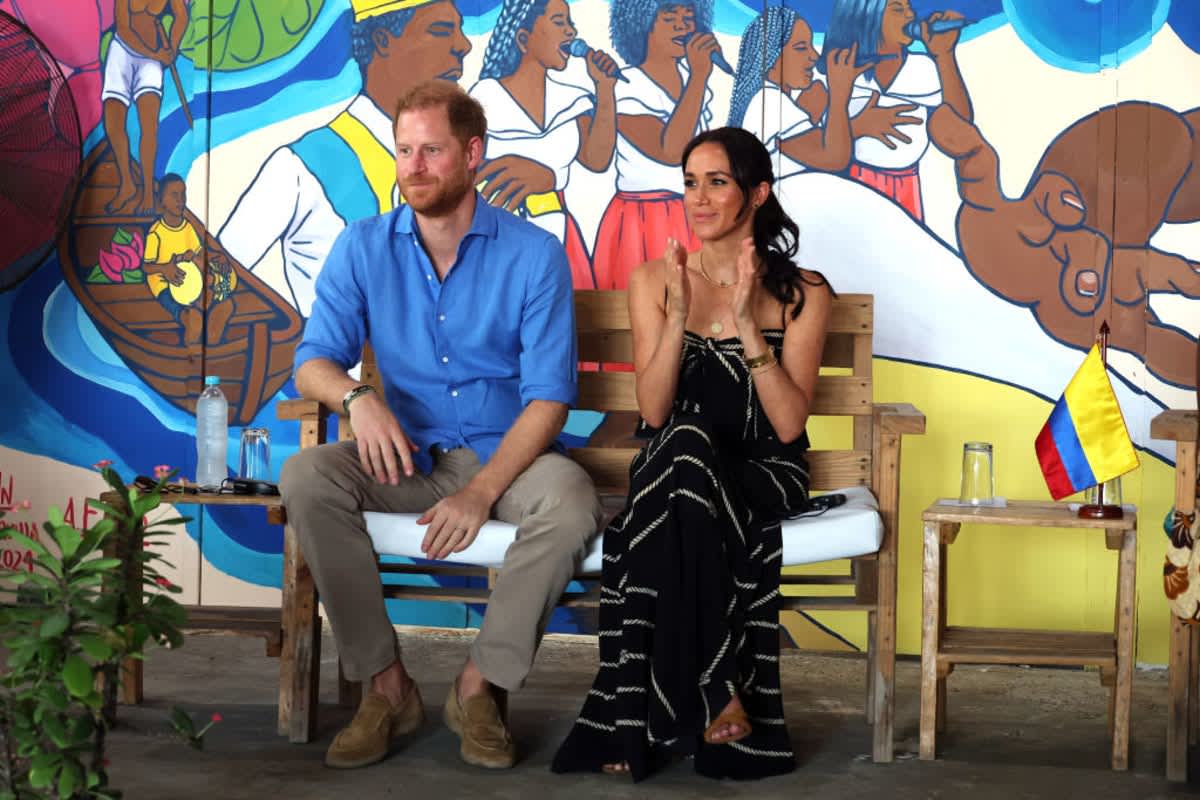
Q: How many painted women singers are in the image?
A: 4